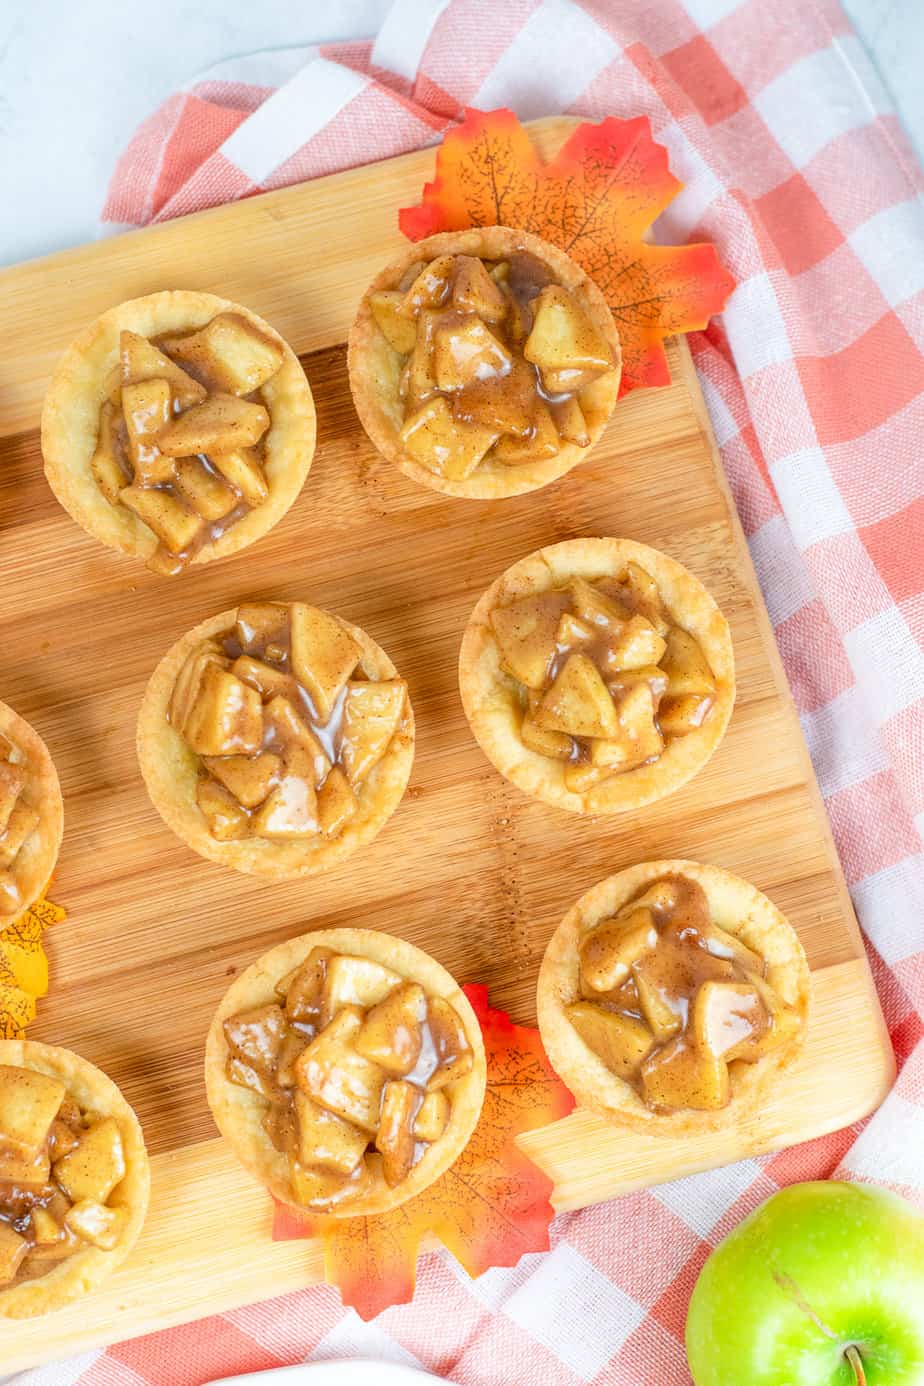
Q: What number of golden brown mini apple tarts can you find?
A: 8